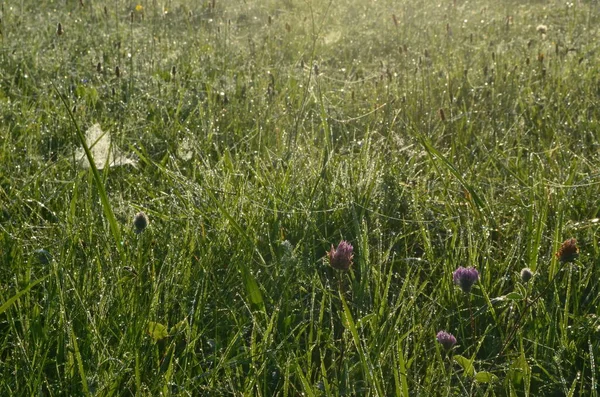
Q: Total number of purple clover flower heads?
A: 3